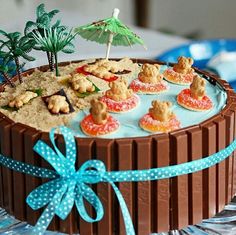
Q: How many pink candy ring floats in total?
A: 6